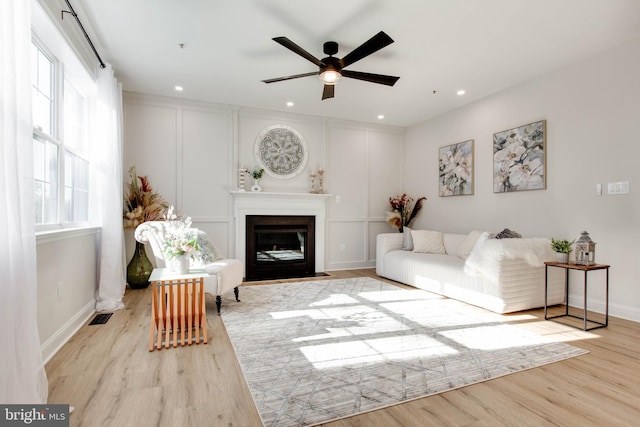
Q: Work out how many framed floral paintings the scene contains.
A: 2